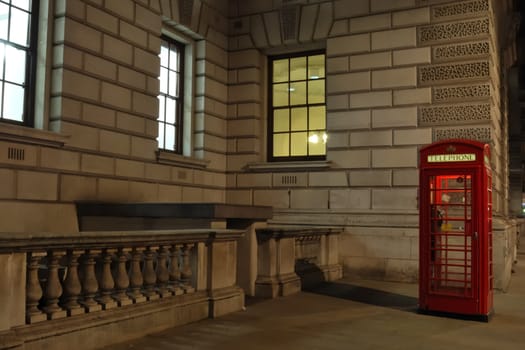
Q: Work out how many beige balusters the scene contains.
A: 11